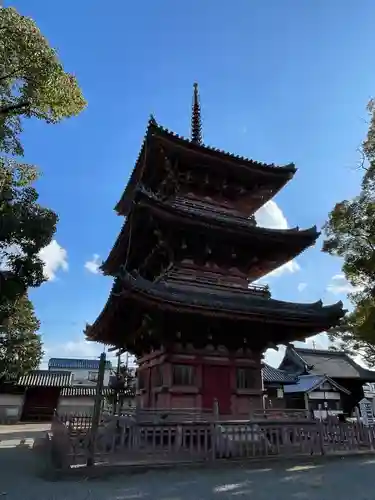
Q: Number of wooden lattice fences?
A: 1